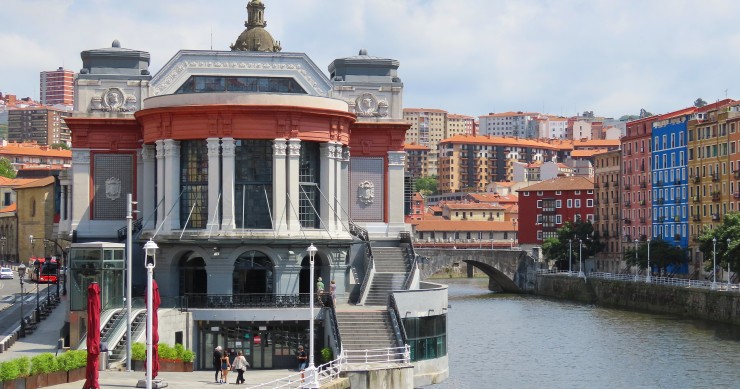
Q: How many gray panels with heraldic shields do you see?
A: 2